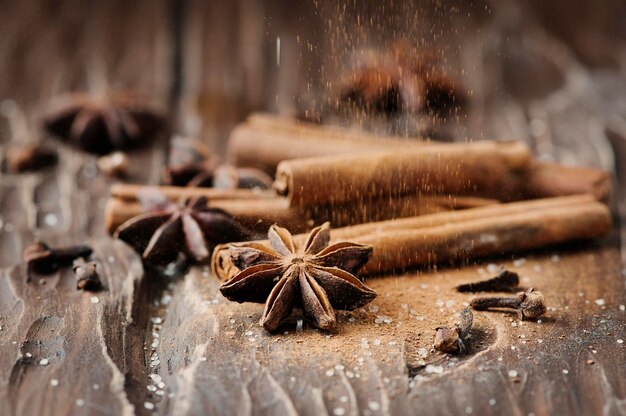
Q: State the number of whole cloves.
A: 5